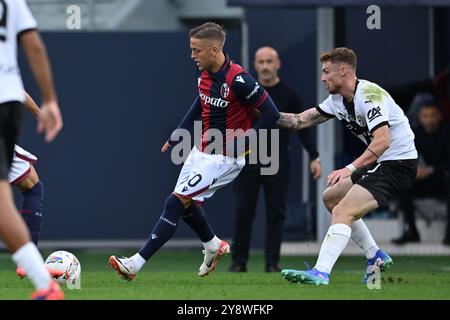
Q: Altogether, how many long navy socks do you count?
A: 3